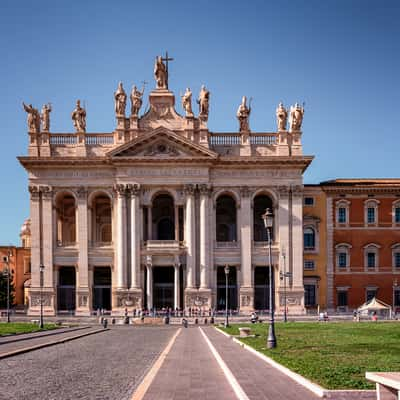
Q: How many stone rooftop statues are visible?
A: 11